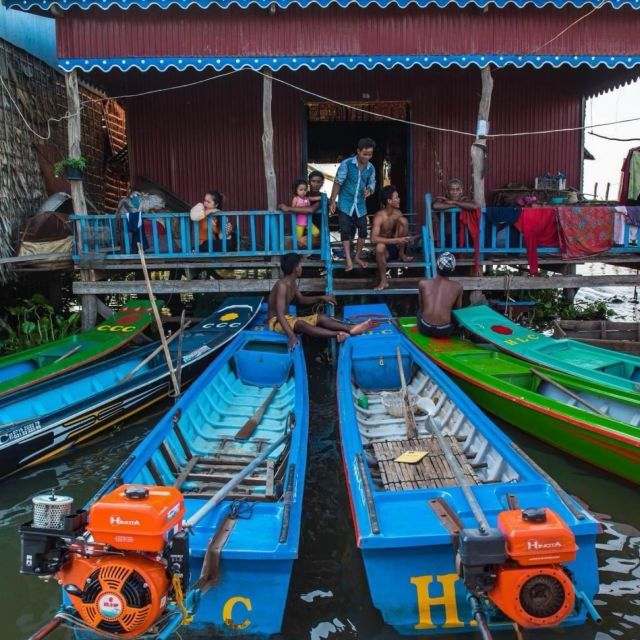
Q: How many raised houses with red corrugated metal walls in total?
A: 1